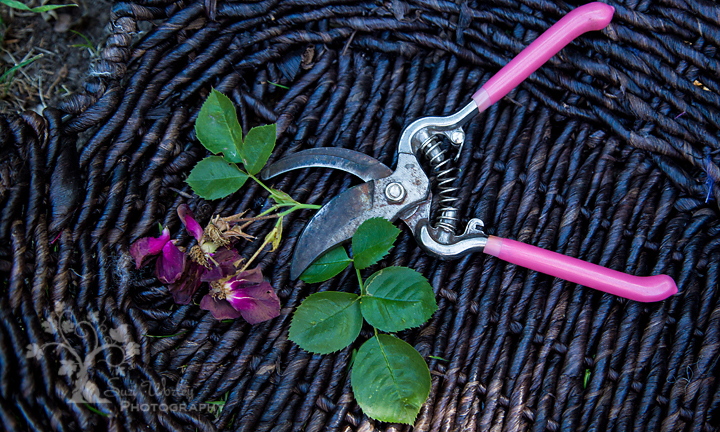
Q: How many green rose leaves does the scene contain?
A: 8